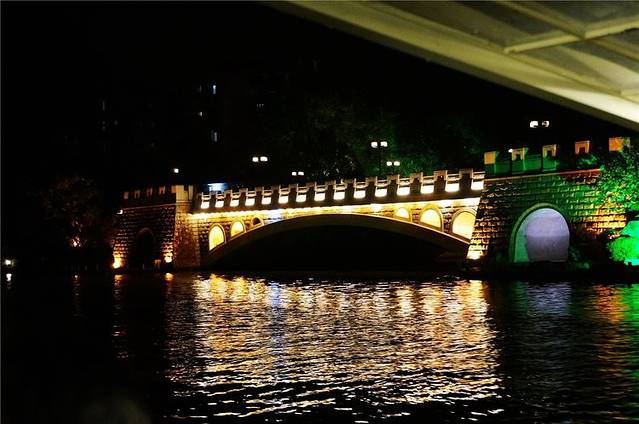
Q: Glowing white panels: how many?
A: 15